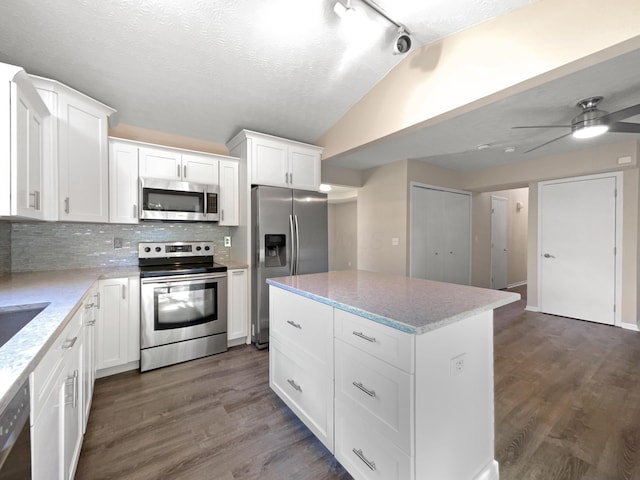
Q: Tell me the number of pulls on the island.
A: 5